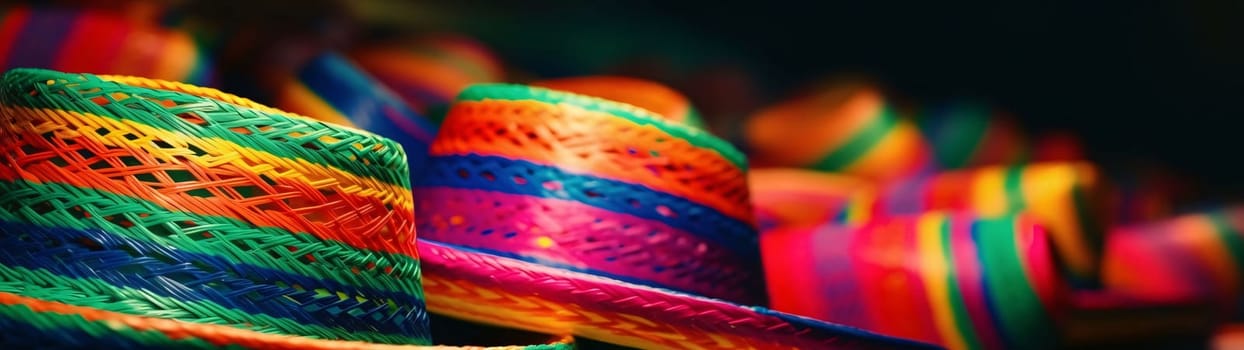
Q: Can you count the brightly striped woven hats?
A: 2